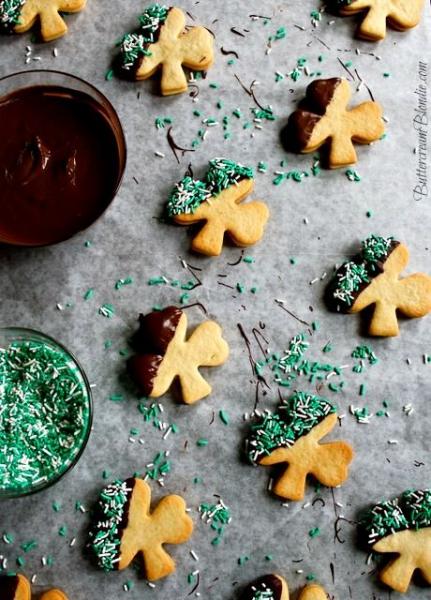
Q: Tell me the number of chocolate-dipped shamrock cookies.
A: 12